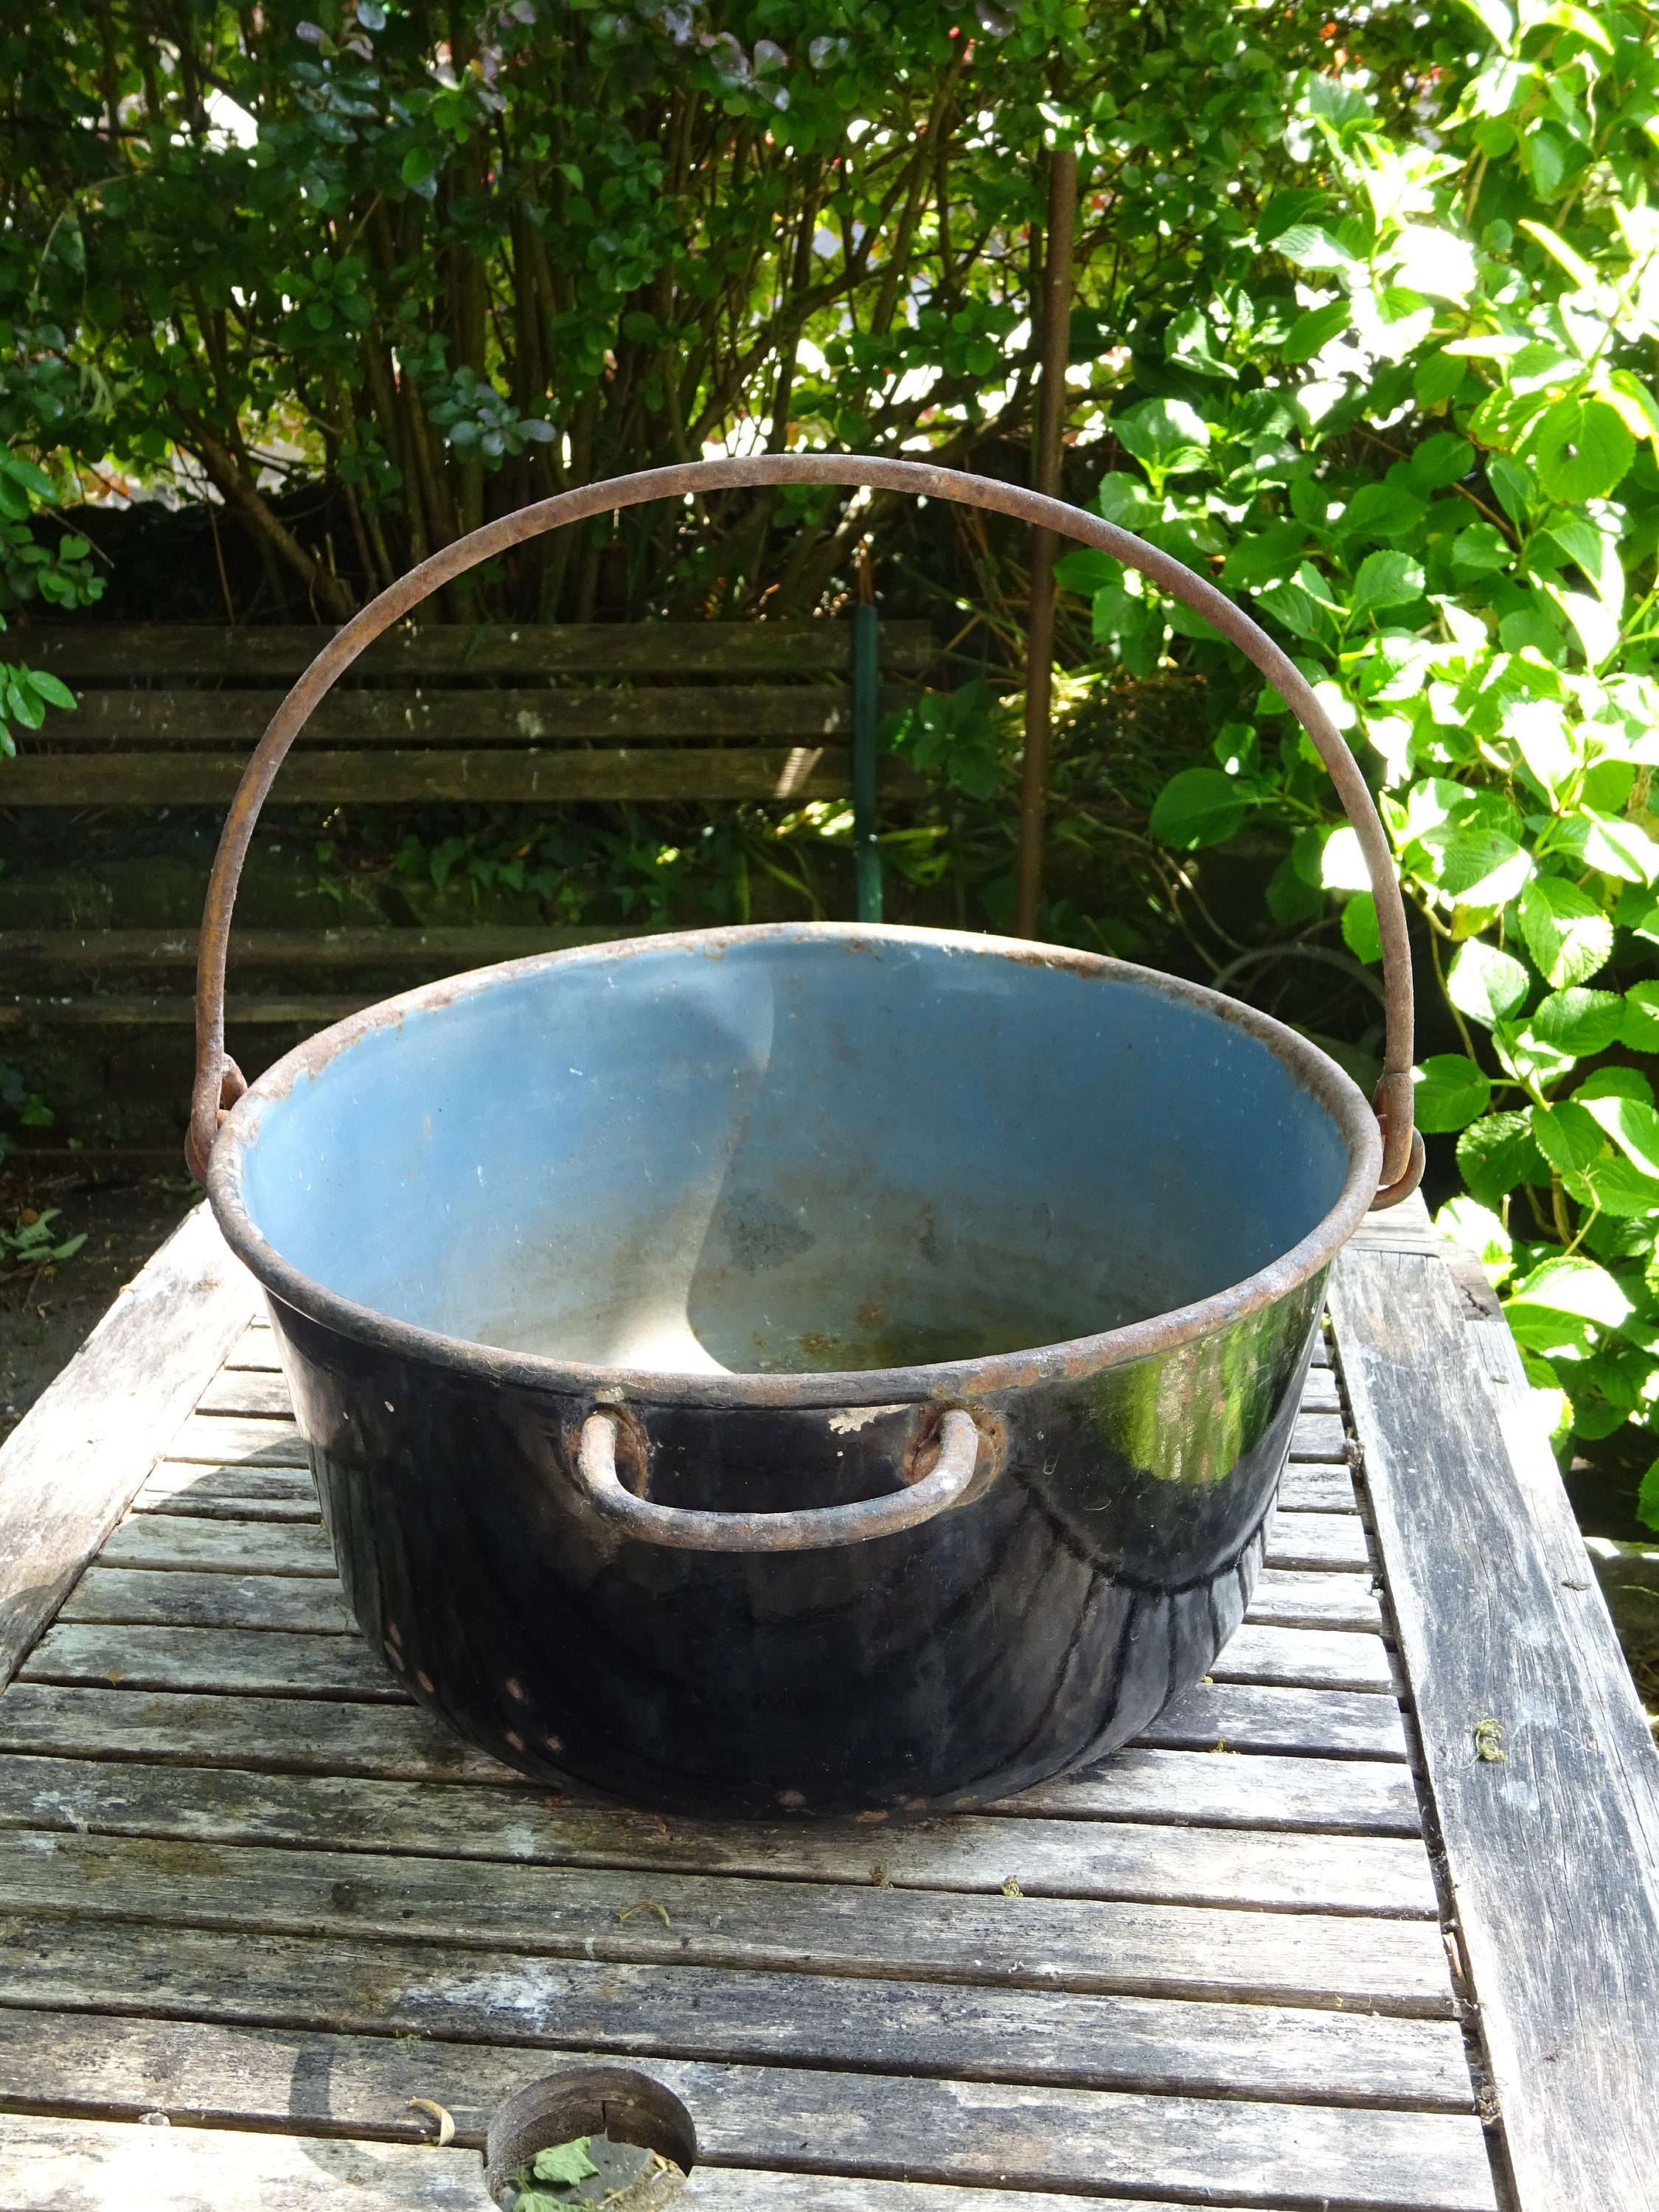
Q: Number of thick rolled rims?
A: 1